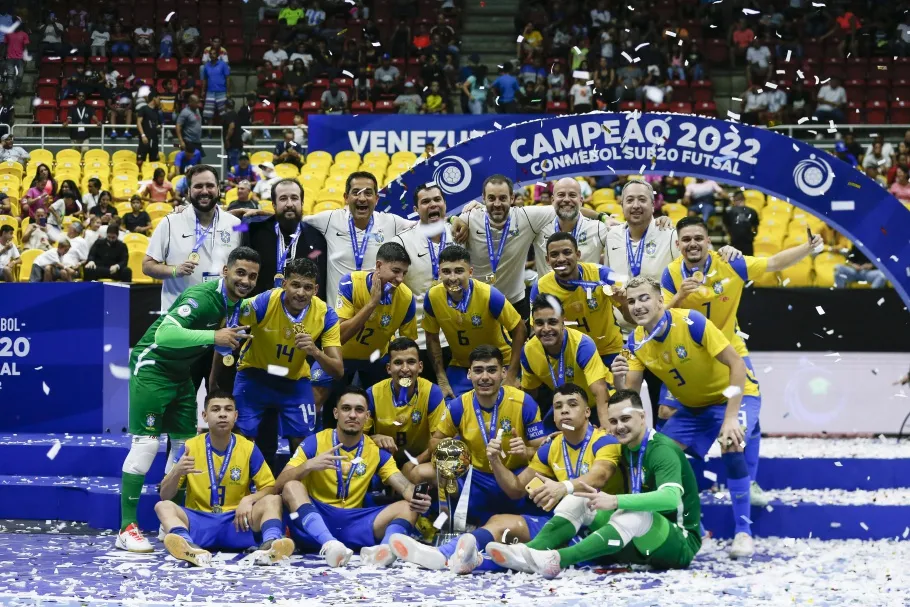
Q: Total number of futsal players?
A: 14